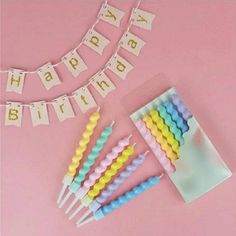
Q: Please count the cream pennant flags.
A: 13